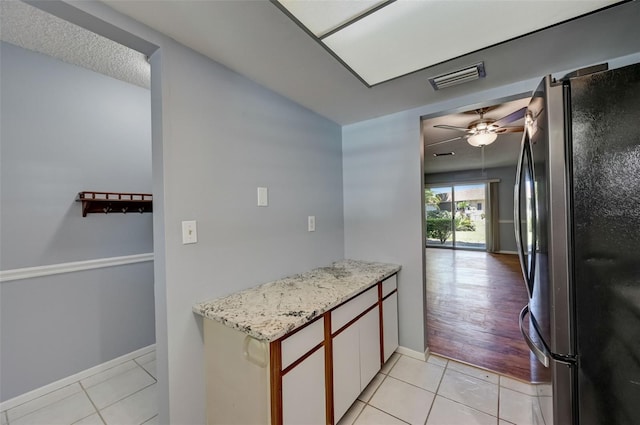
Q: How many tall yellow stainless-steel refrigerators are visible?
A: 0